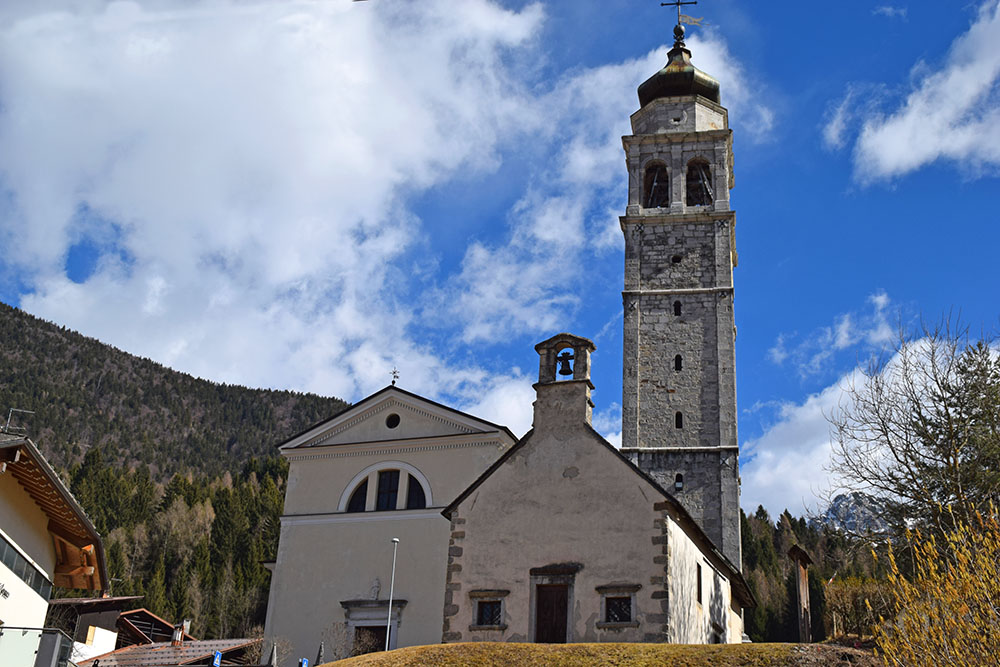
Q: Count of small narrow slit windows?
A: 4